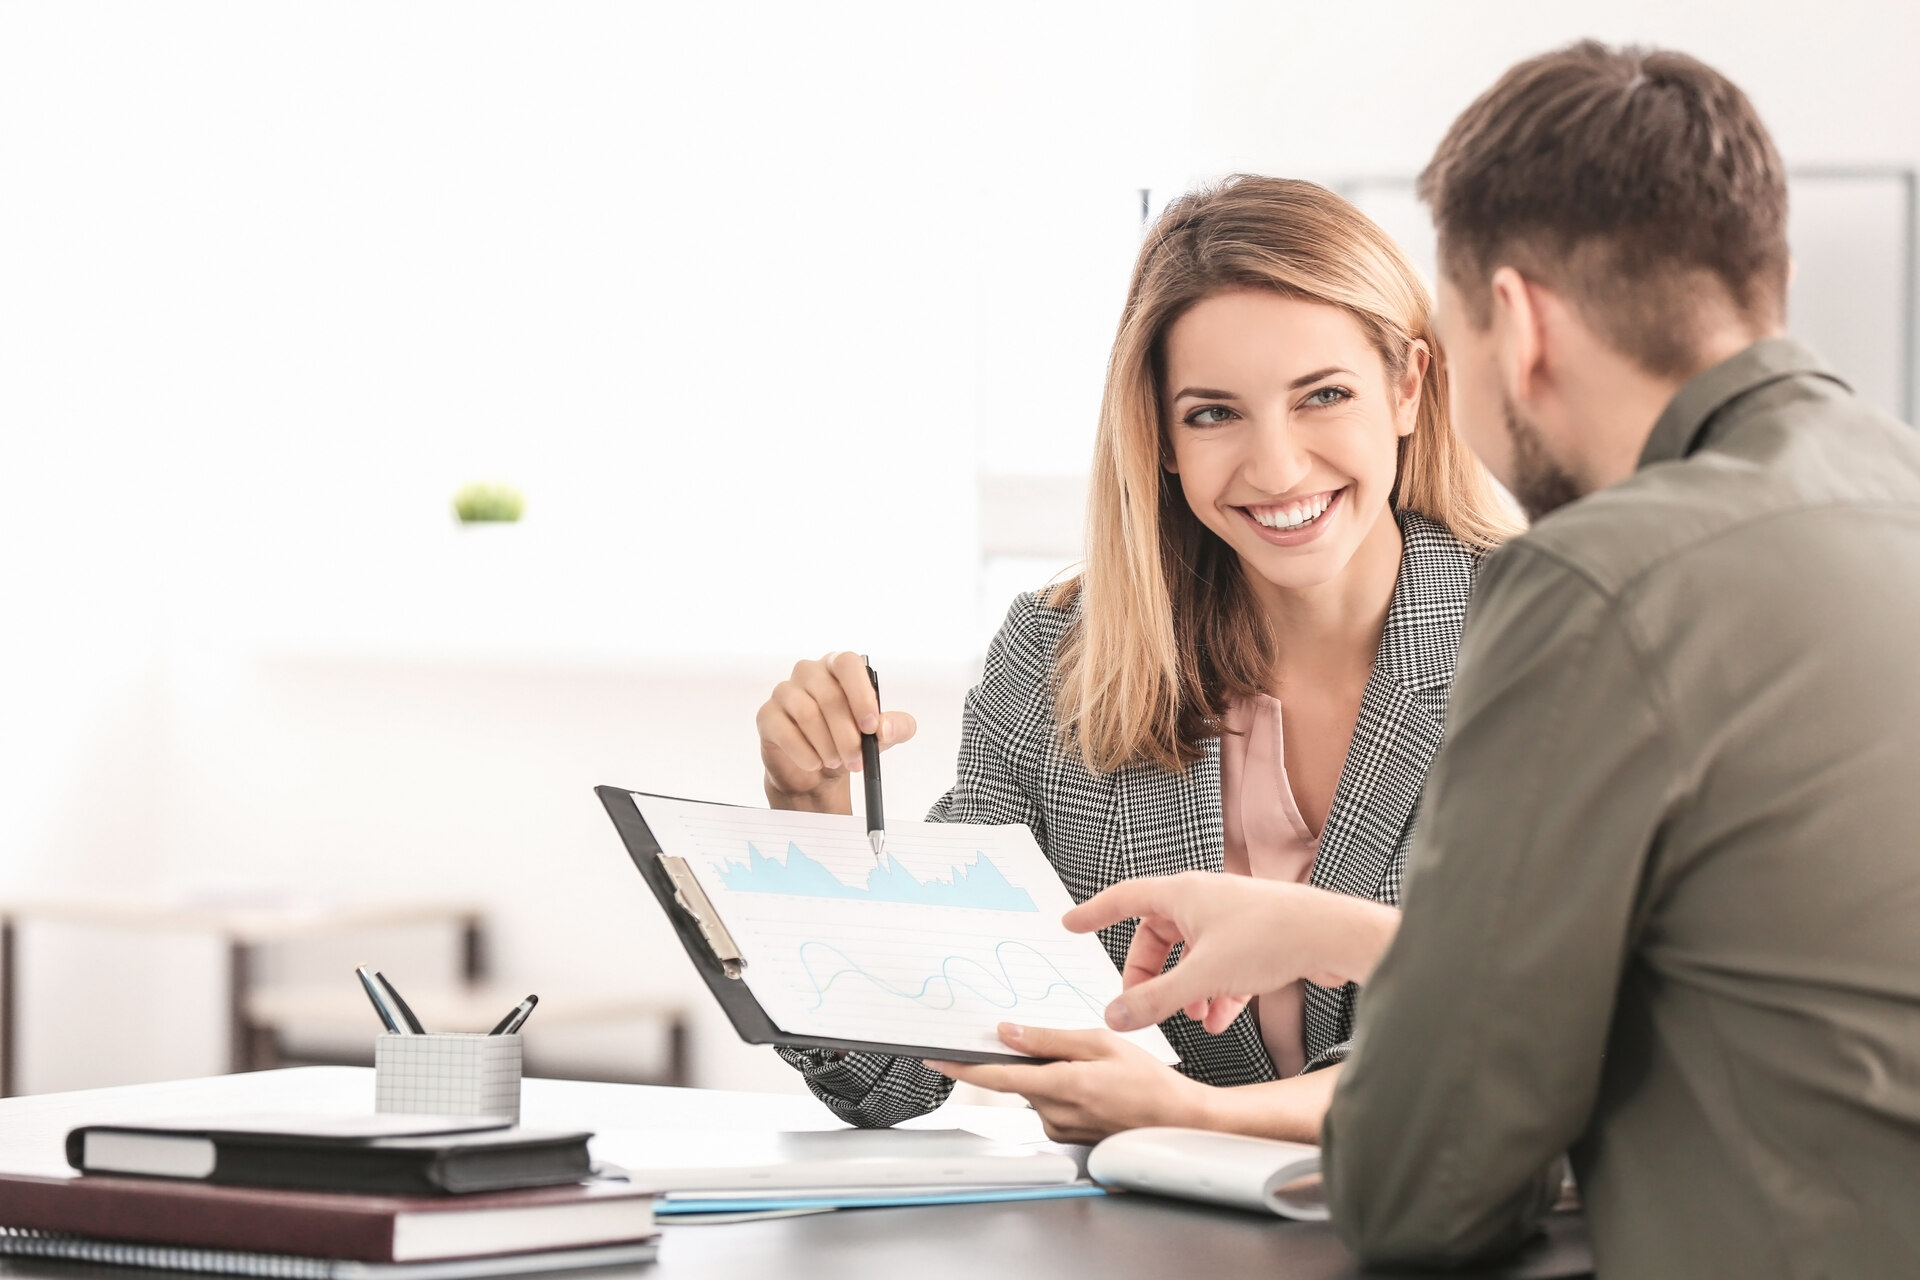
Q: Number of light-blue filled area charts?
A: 1